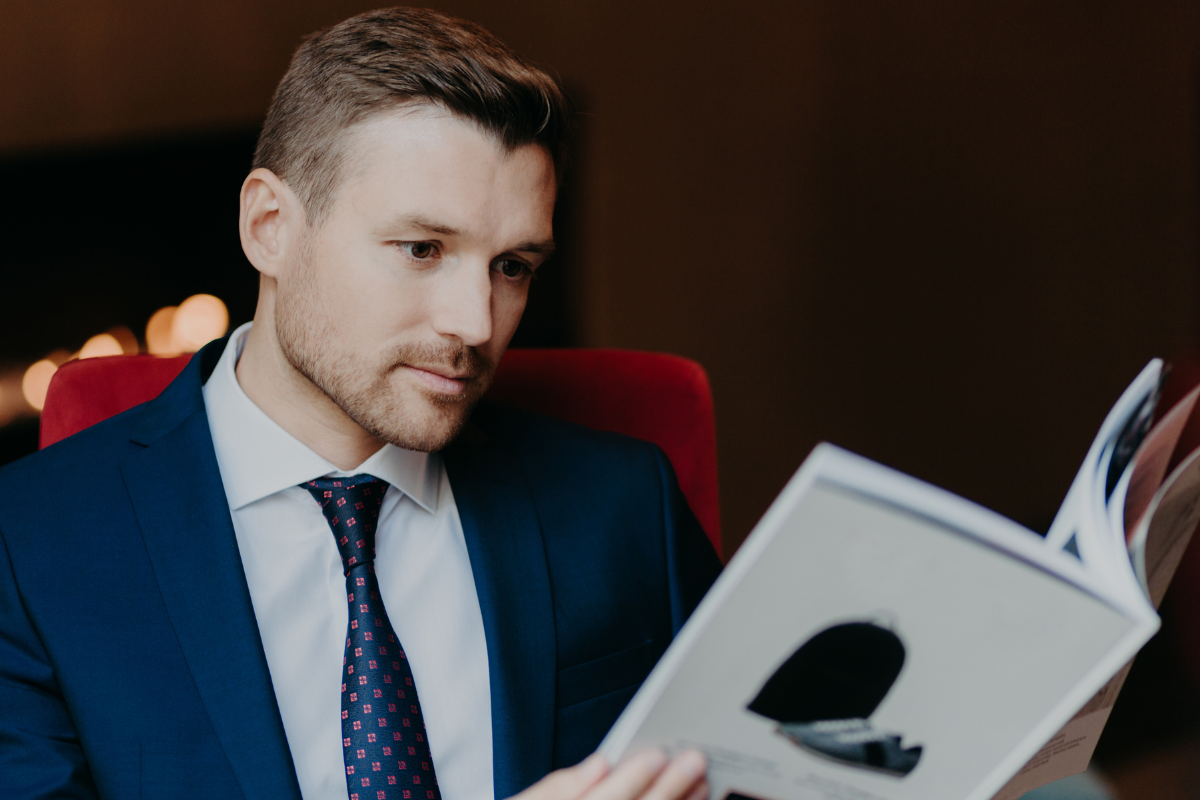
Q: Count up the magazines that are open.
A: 1